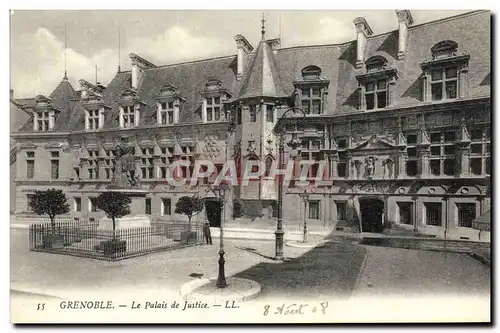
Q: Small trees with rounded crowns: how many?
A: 3